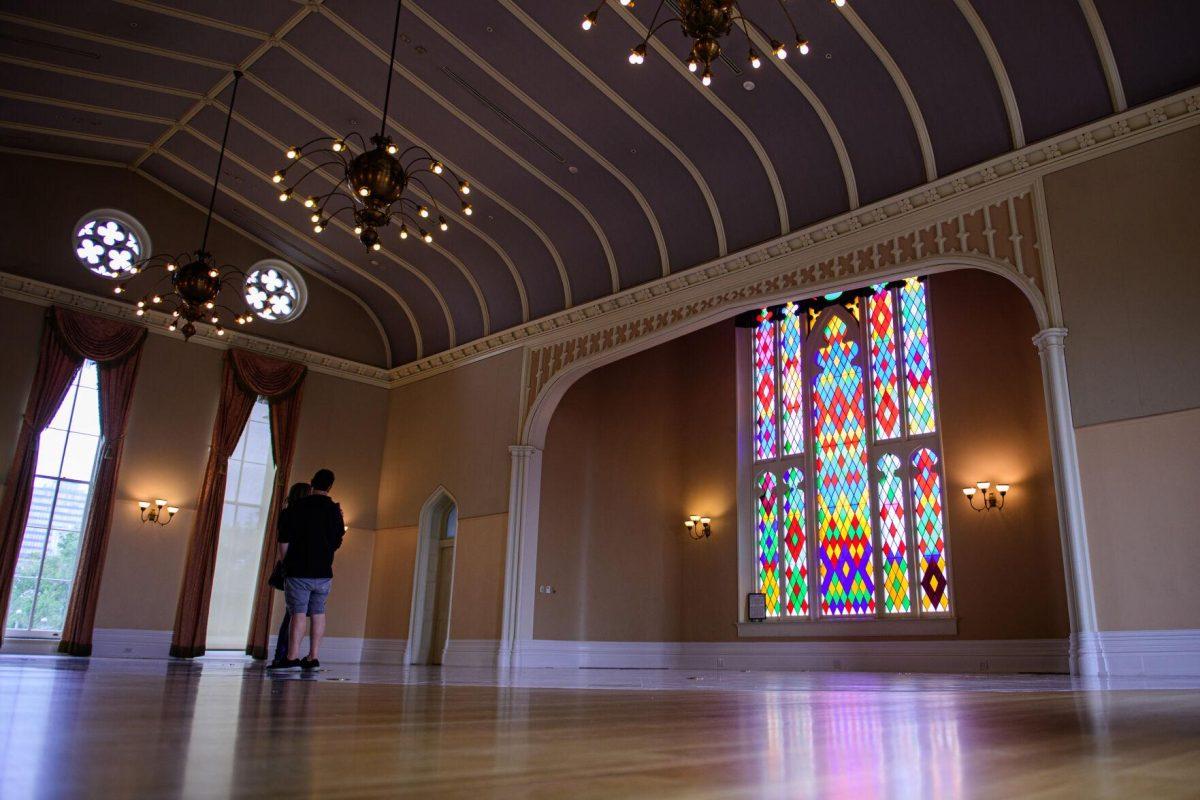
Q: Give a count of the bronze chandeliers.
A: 3